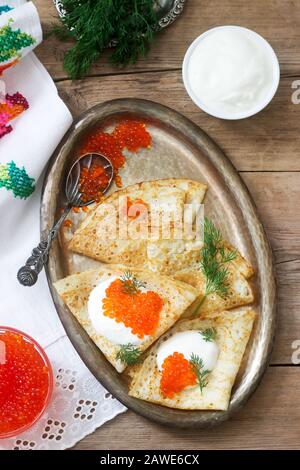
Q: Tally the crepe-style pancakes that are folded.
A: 4